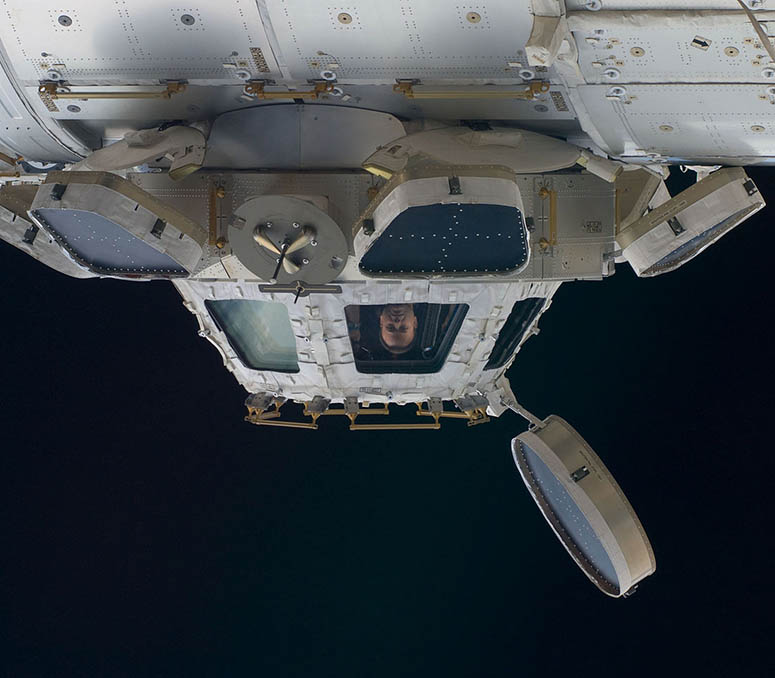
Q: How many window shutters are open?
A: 5